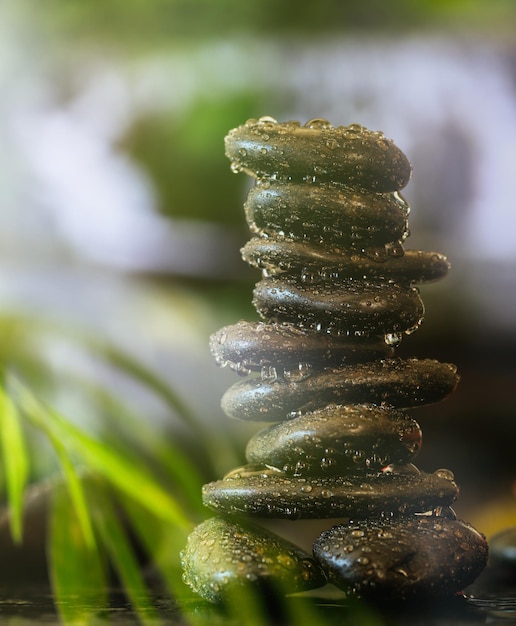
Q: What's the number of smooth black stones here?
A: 10